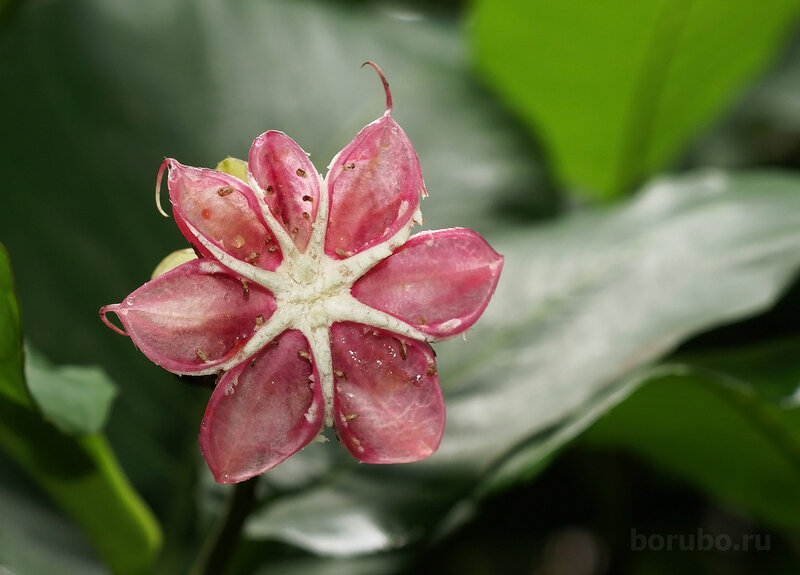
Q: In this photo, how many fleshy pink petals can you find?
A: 7